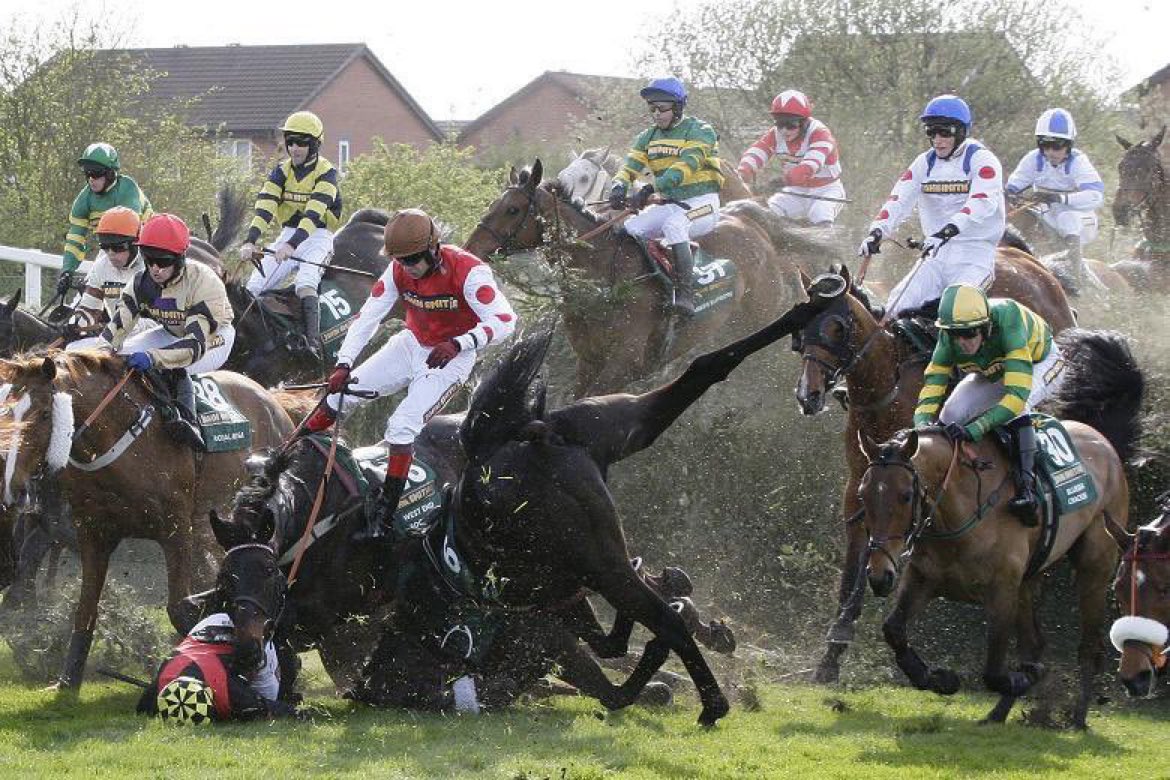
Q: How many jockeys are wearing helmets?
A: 11